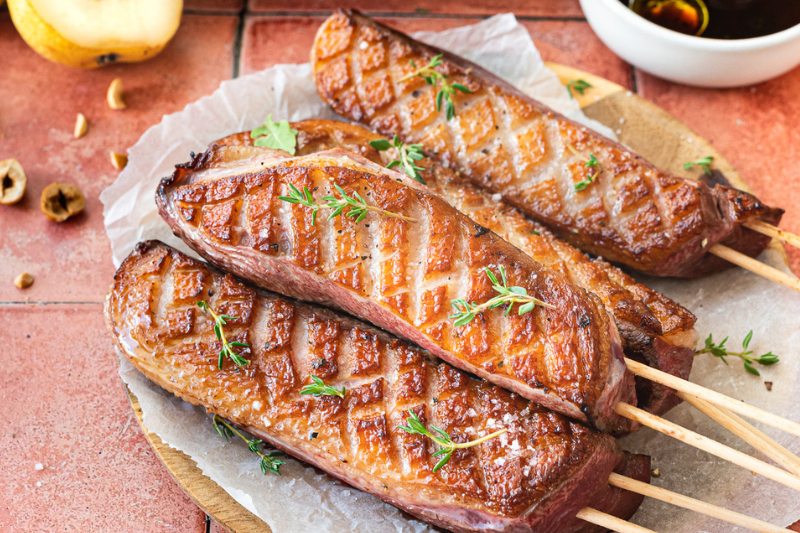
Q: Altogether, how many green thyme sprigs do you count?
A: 12